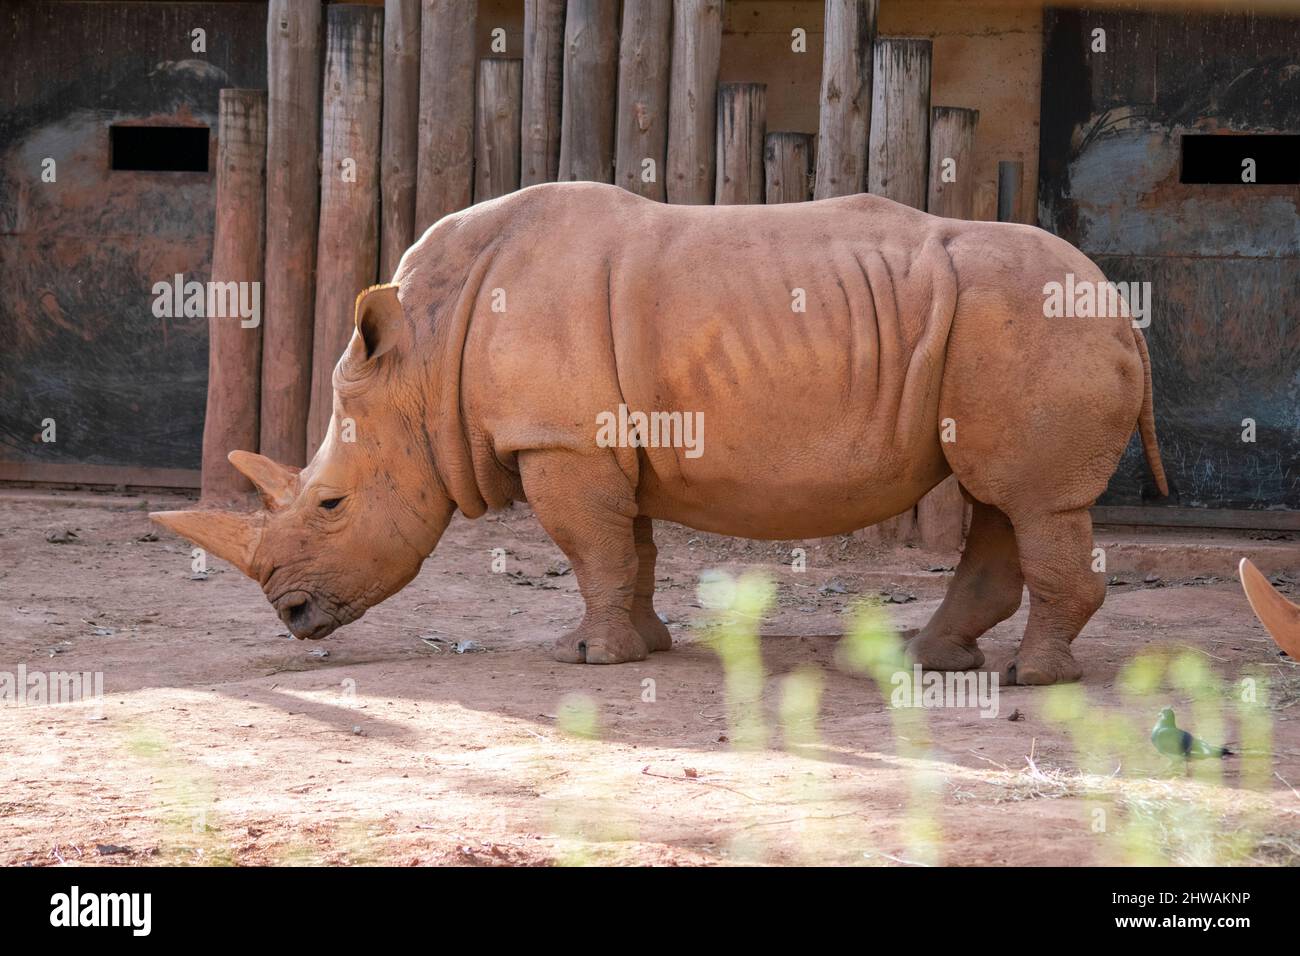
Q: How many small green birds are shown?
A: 1